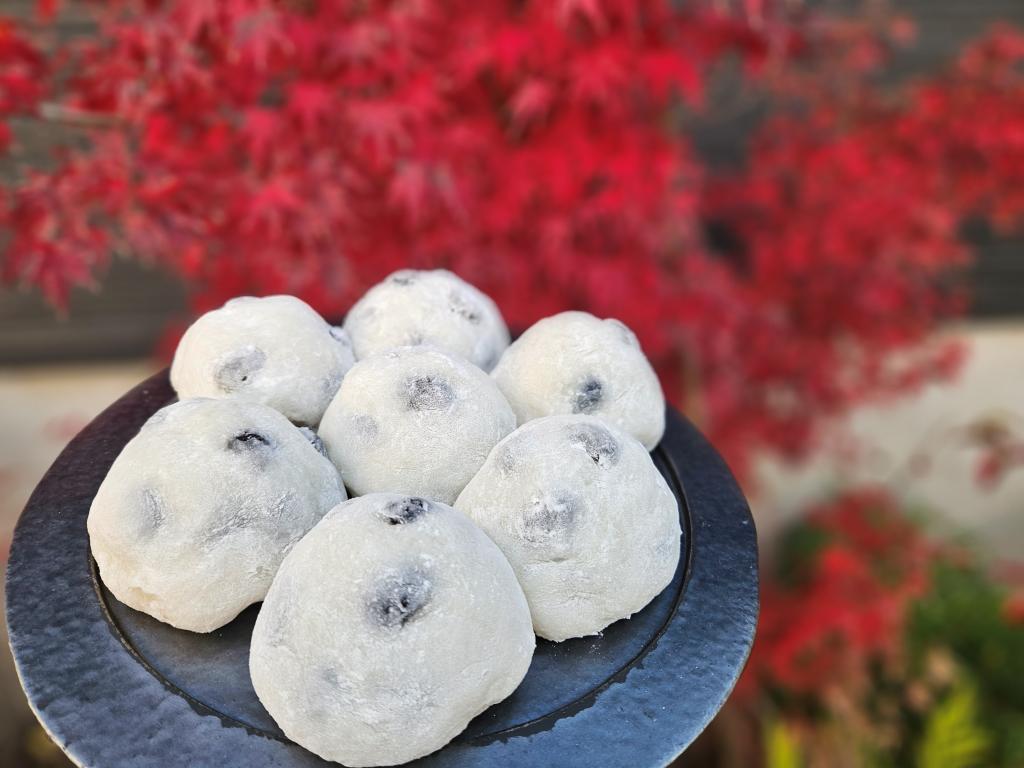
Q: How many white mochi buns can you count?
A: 7